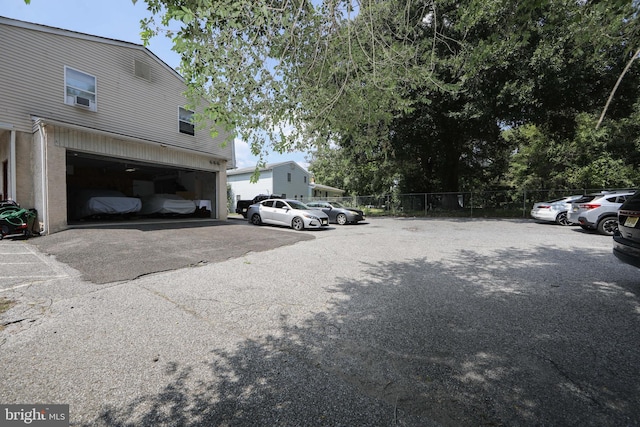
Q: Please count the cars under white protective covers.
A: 2